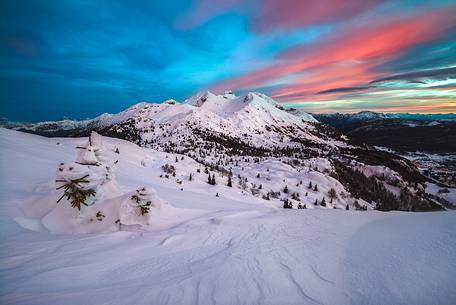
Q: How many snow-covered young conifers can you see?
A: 2